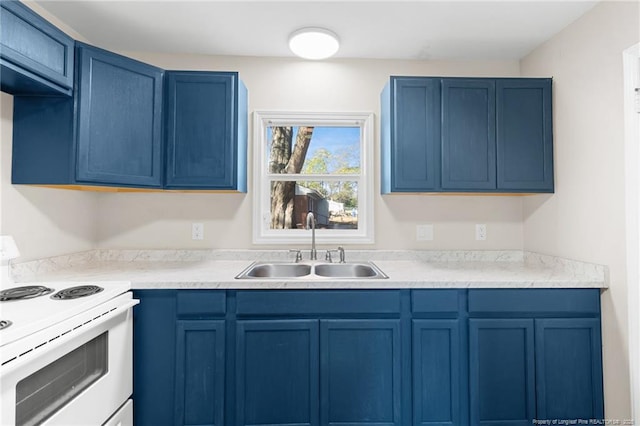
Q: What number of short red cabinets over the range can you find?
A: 0